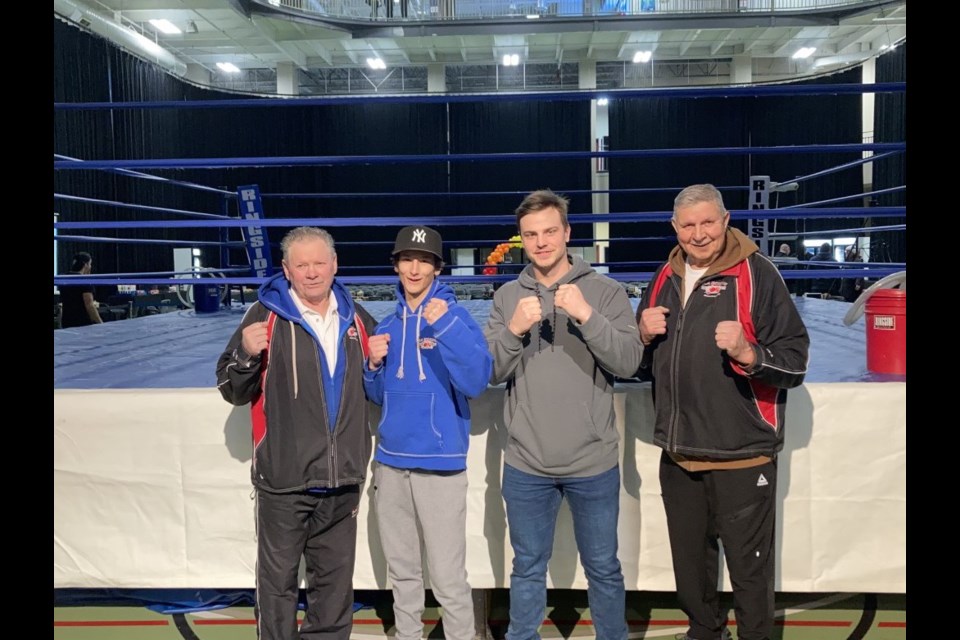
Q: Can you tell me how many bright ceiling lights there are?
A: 6